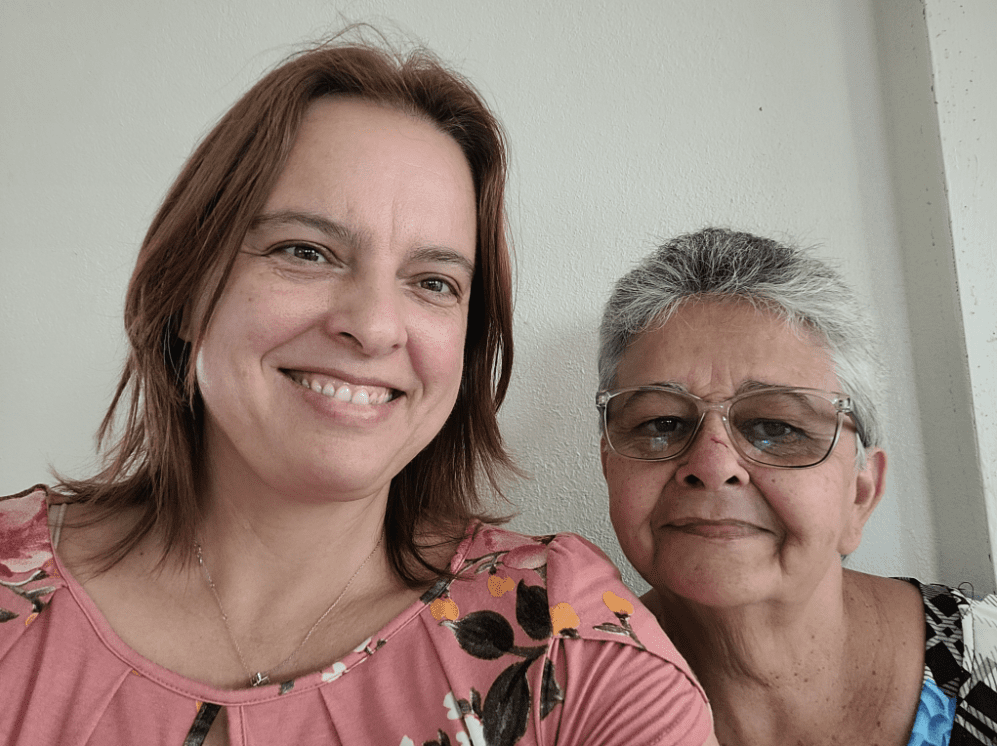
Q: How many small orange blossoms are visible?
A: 4